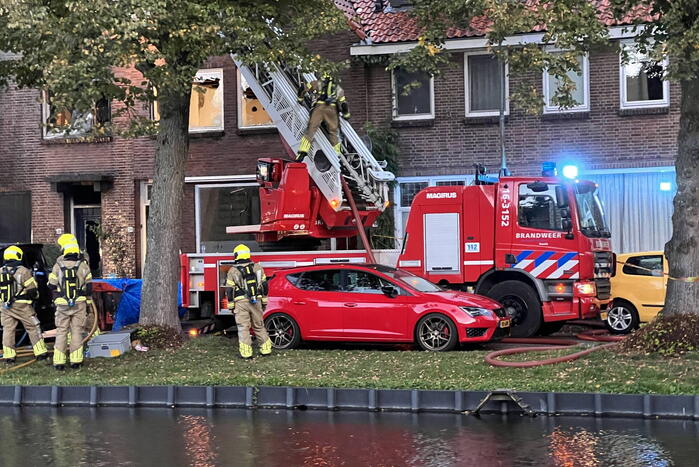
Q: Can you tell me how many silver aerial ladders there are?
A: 1